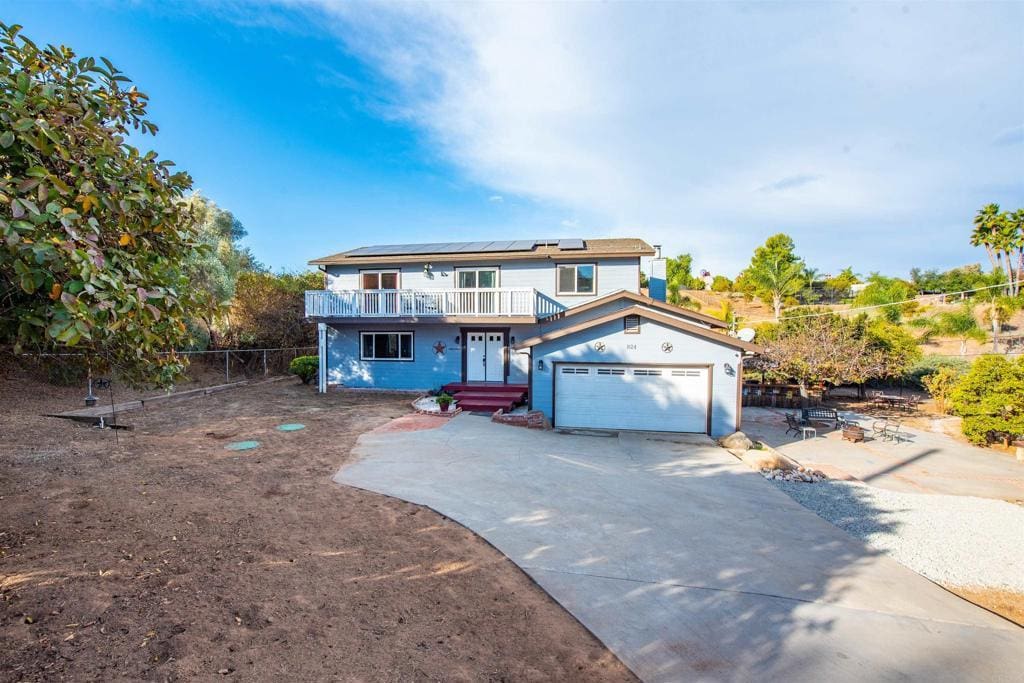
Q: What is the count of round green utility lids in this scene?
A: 2